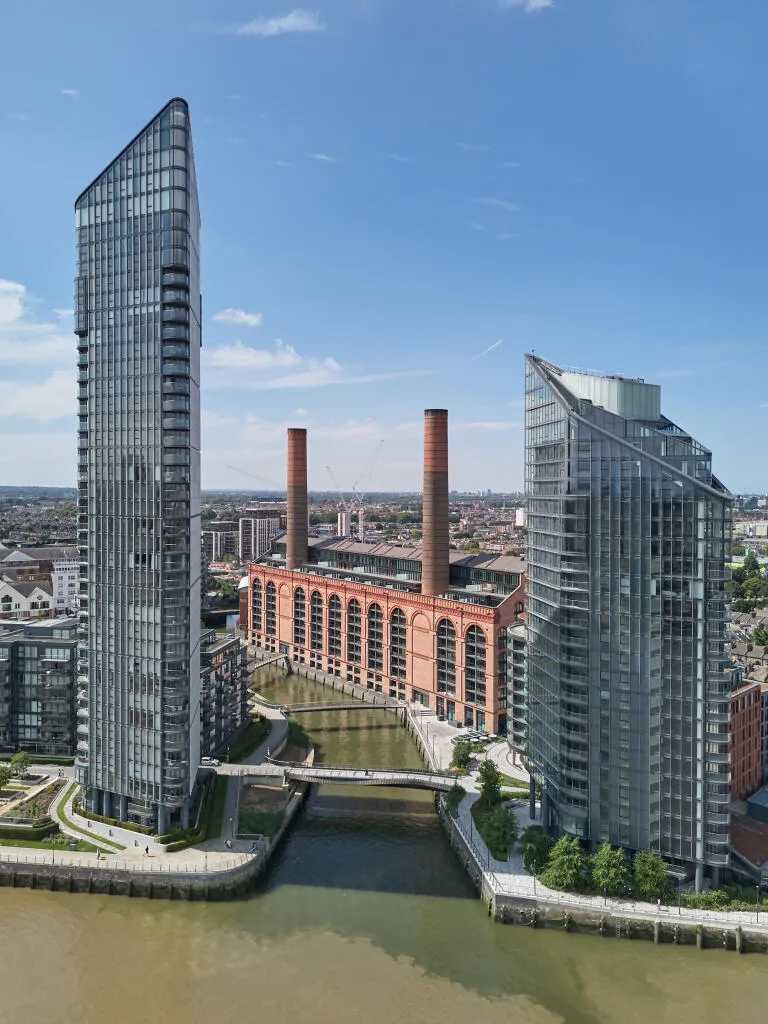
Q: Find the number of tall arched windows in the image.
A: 10